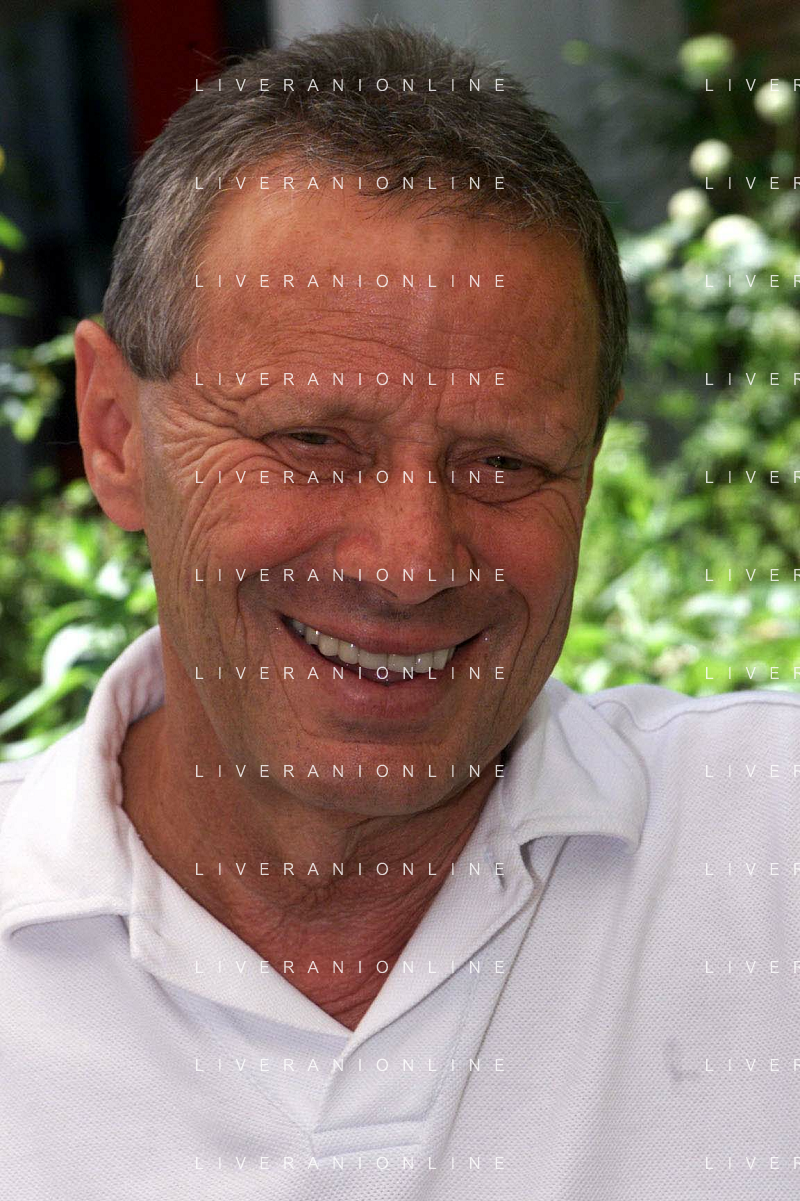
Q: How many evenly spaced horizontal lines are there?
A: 12